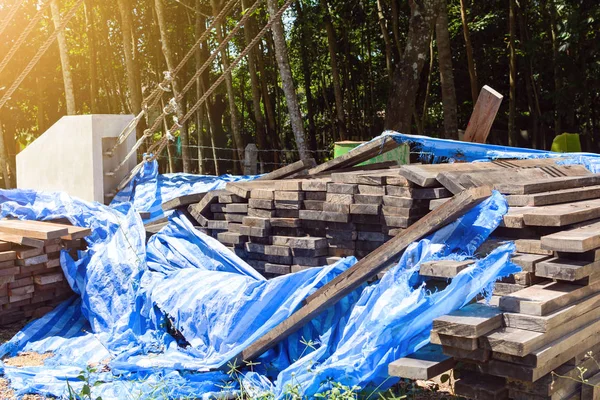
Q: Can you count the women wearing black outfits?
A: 0